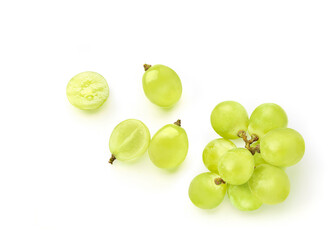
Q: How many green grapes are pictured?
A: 12